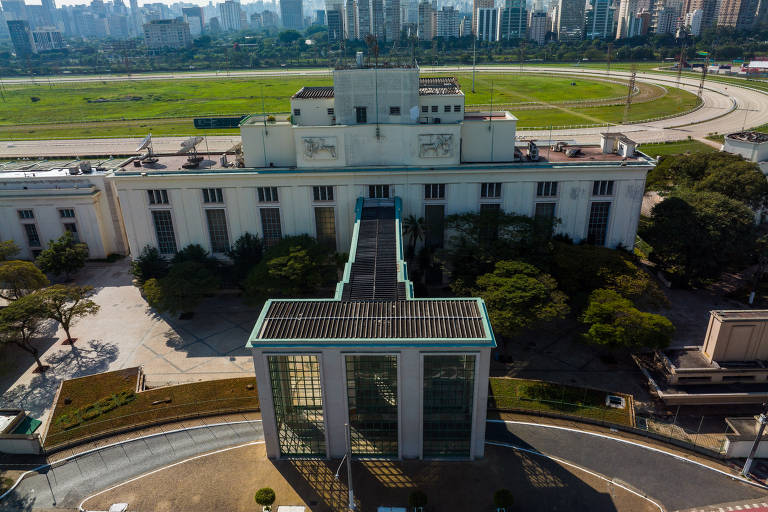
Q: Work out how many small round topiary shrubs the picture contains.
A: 3